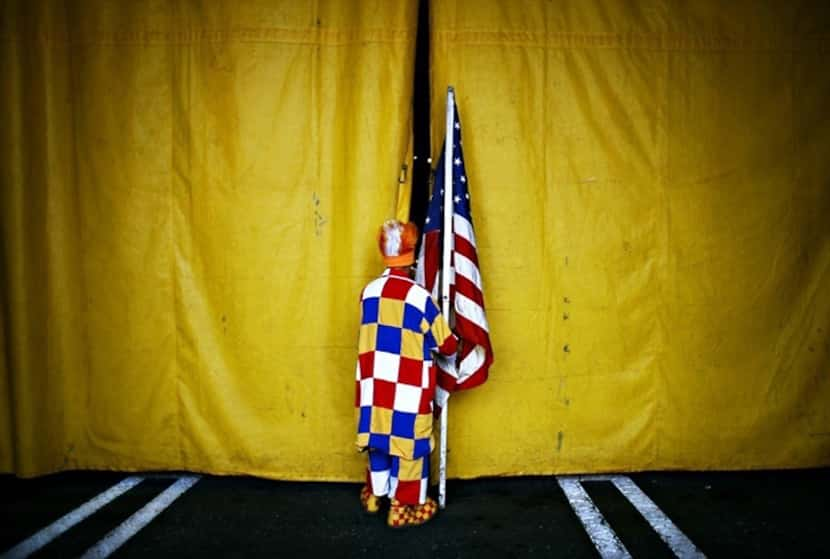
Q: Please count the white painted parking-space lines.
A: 4